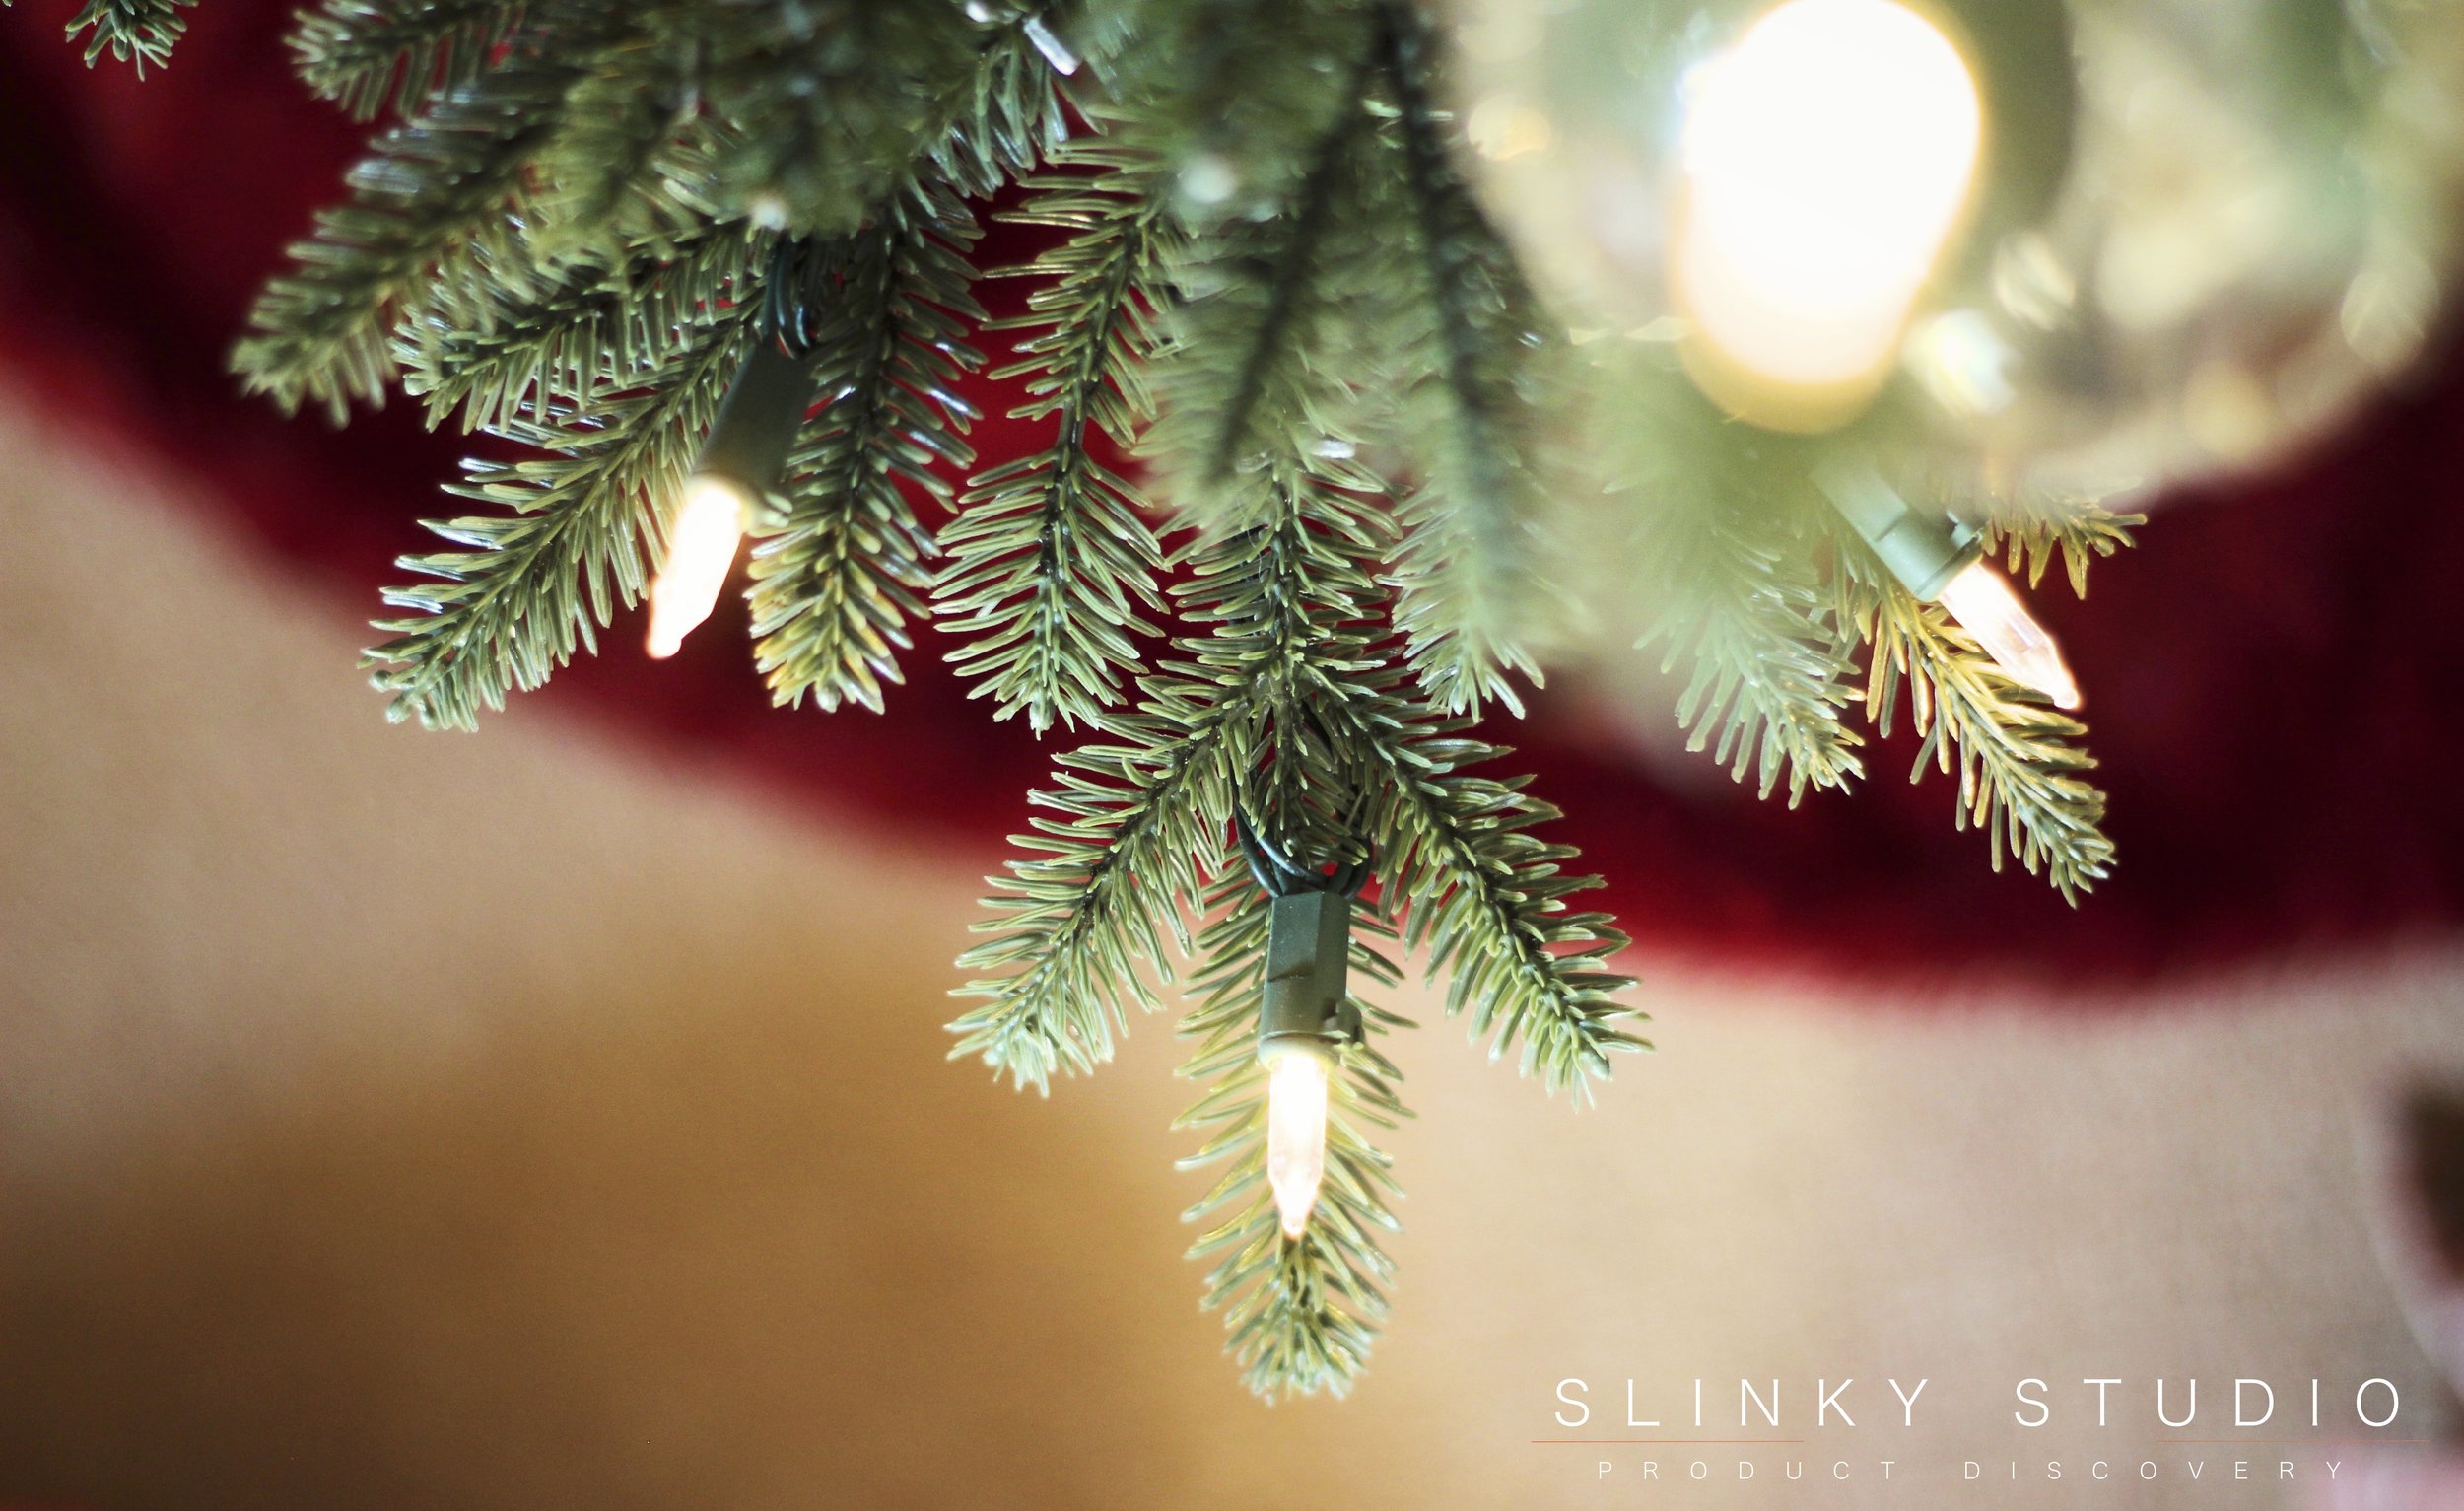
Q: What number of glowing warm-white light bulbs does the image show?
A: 4